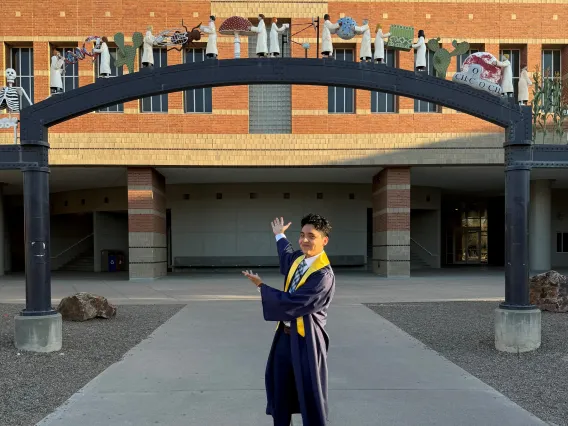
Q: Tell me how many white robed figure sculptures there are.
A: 12